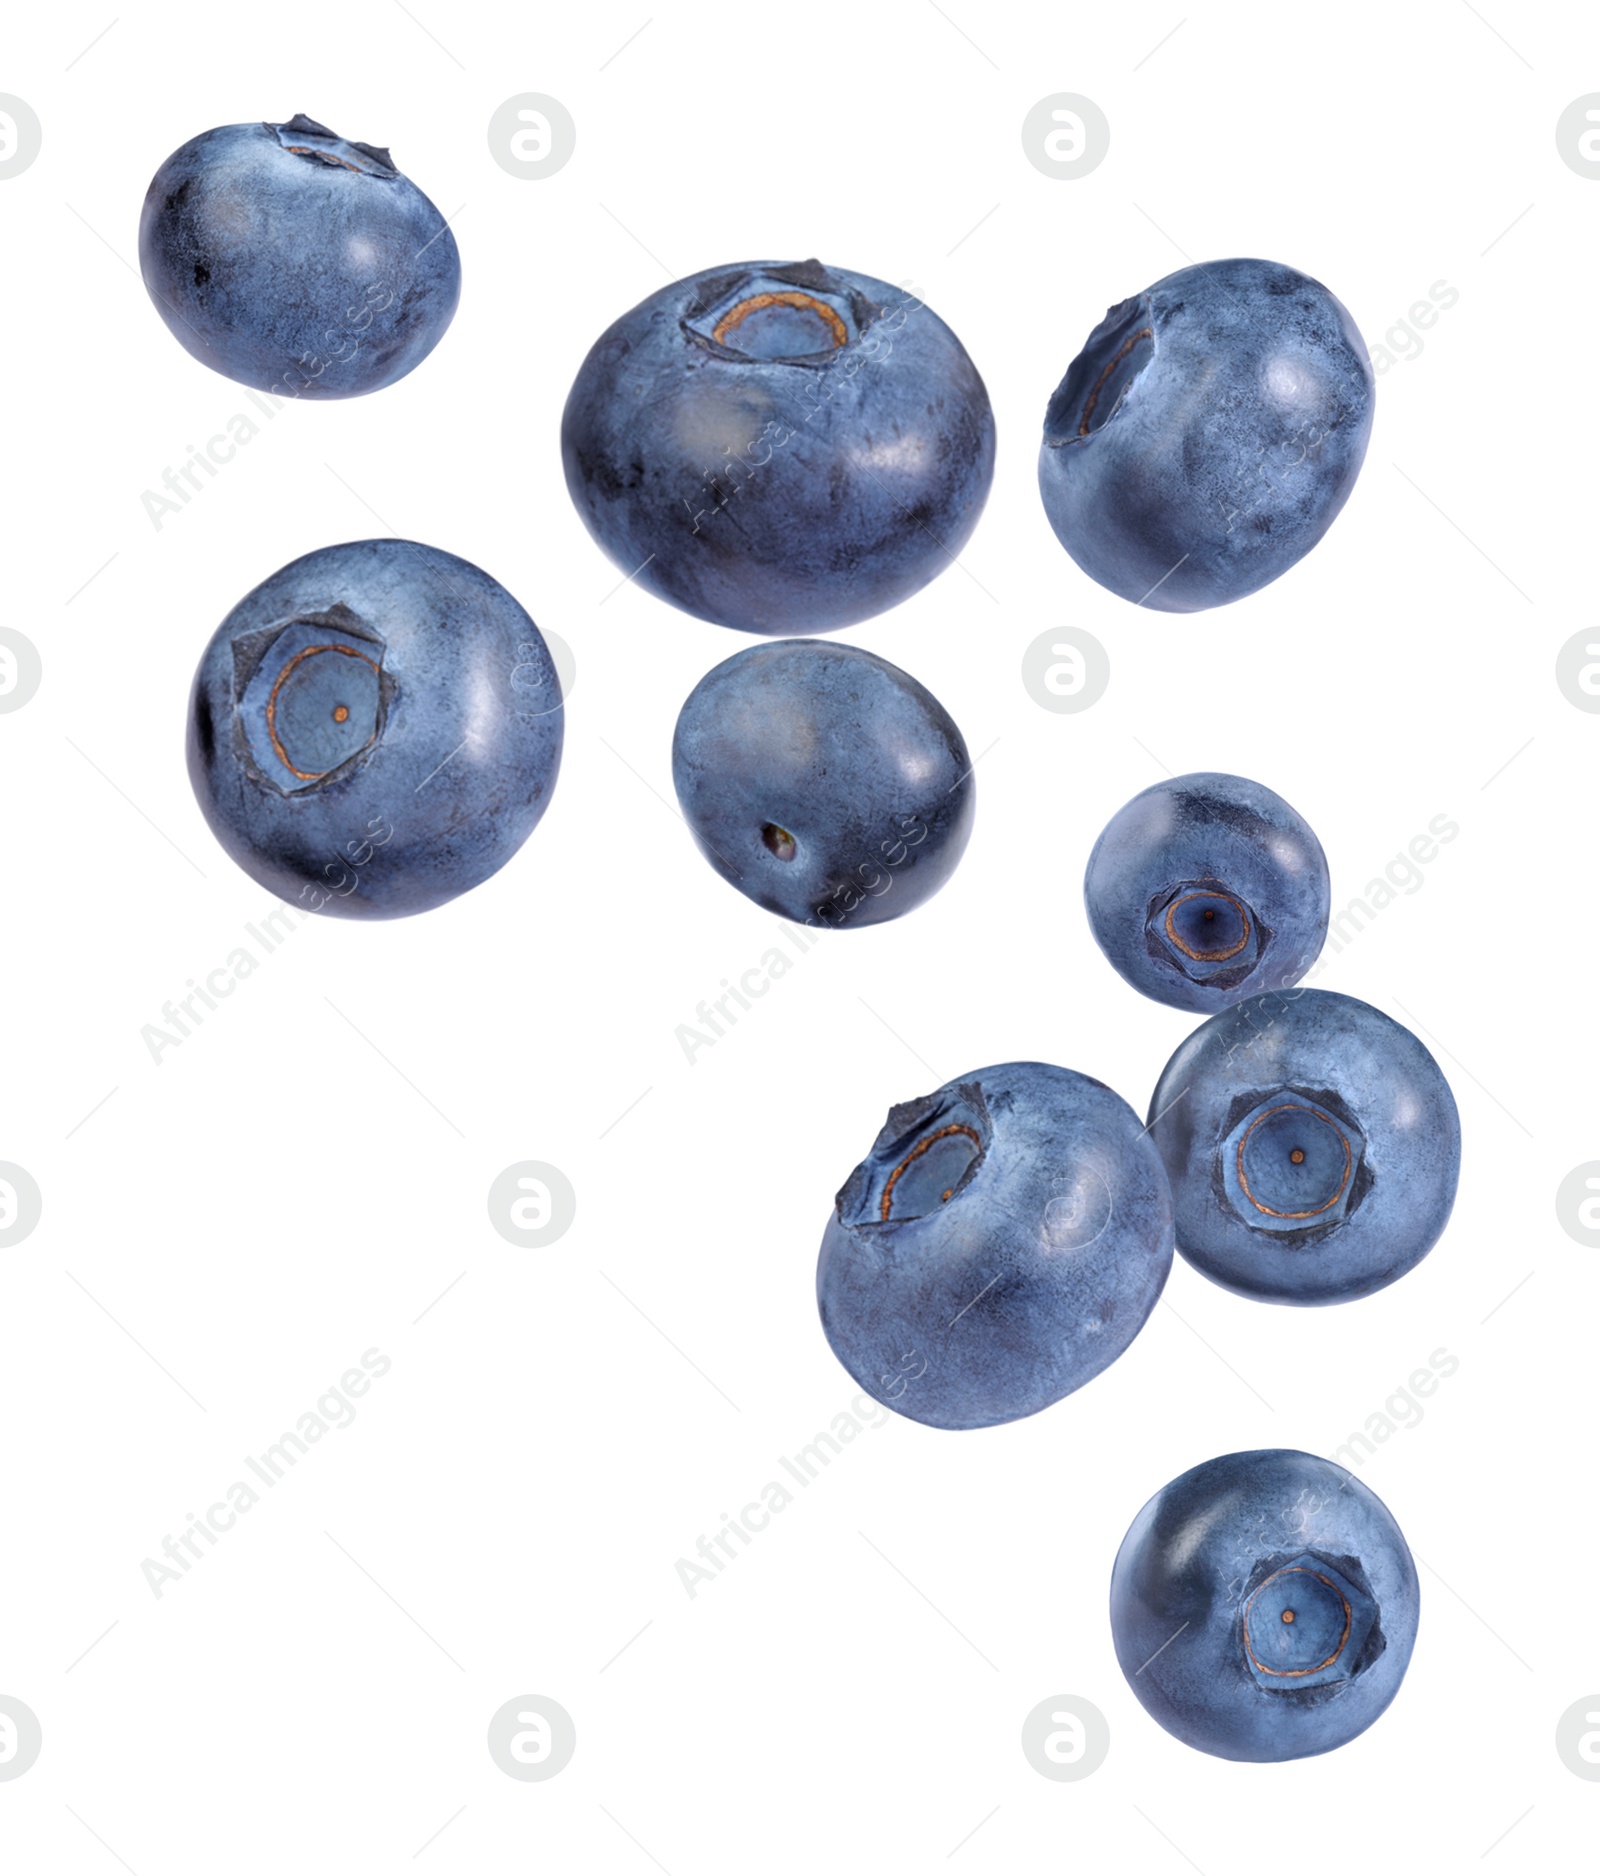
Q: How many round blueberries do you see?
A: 9